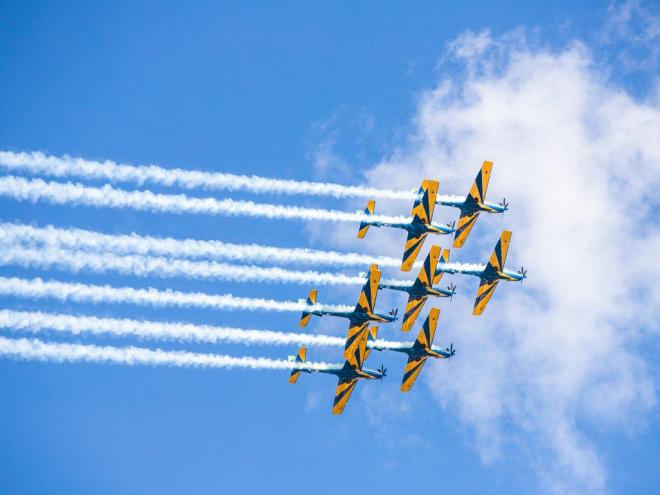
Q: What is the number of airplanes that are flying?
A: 7